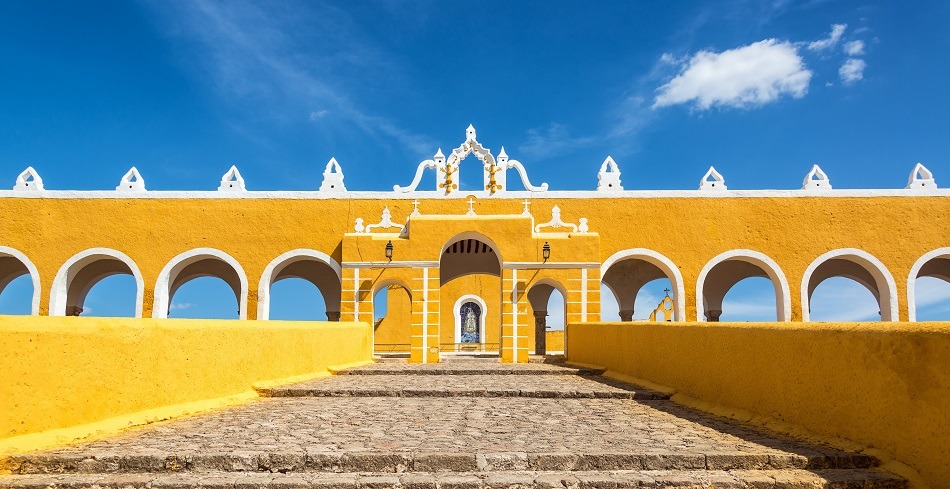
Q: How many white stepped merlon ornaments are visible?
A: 8